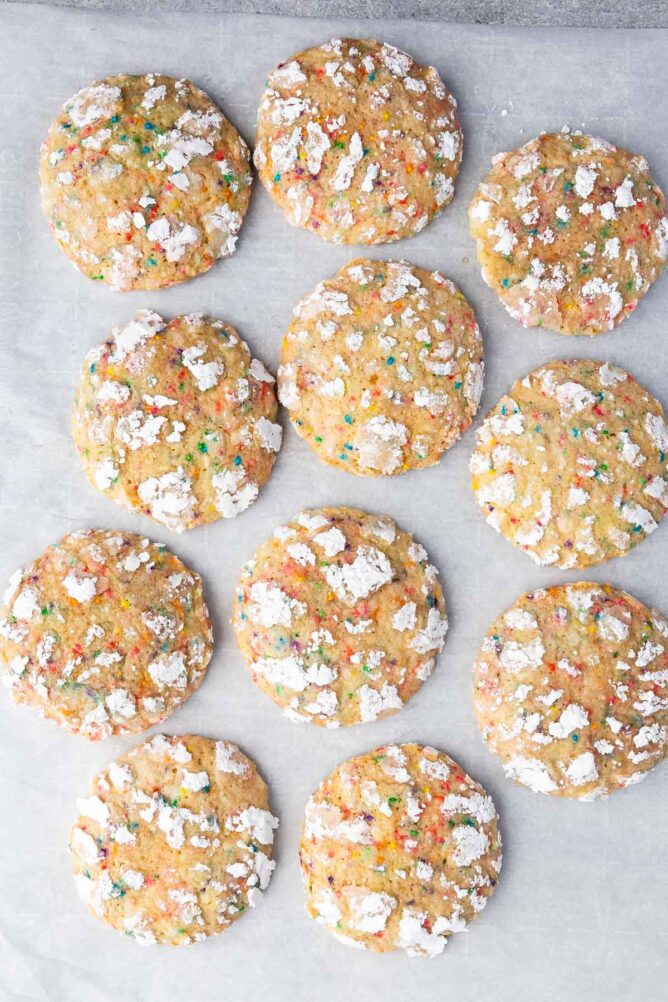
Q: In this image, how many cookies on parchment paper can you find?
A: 11